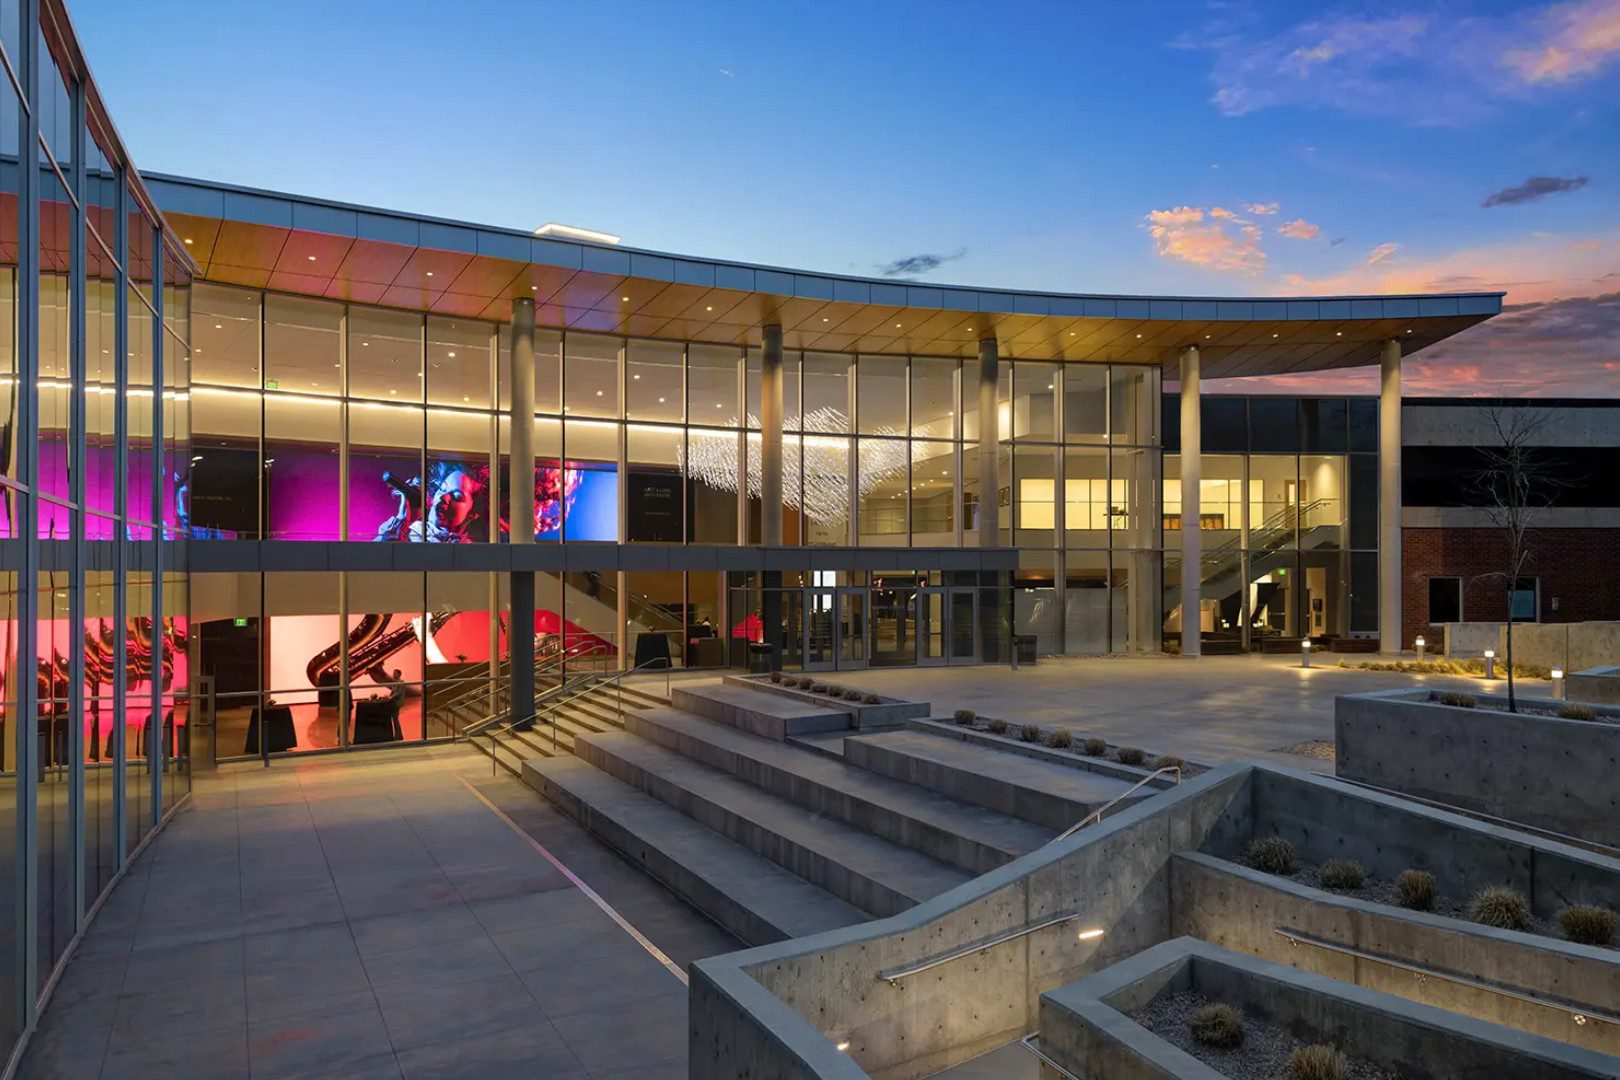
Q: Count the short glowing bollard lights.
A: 4